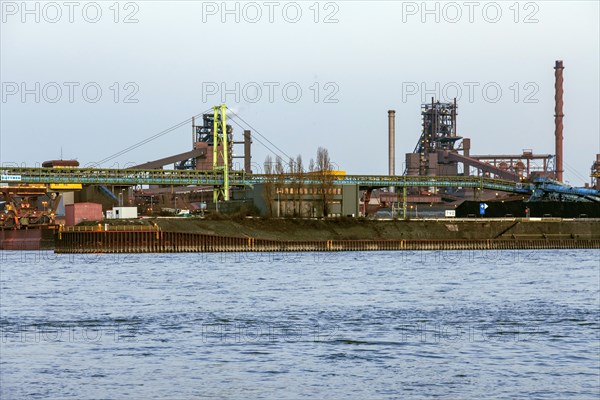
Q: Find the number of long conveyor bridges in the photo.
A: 1